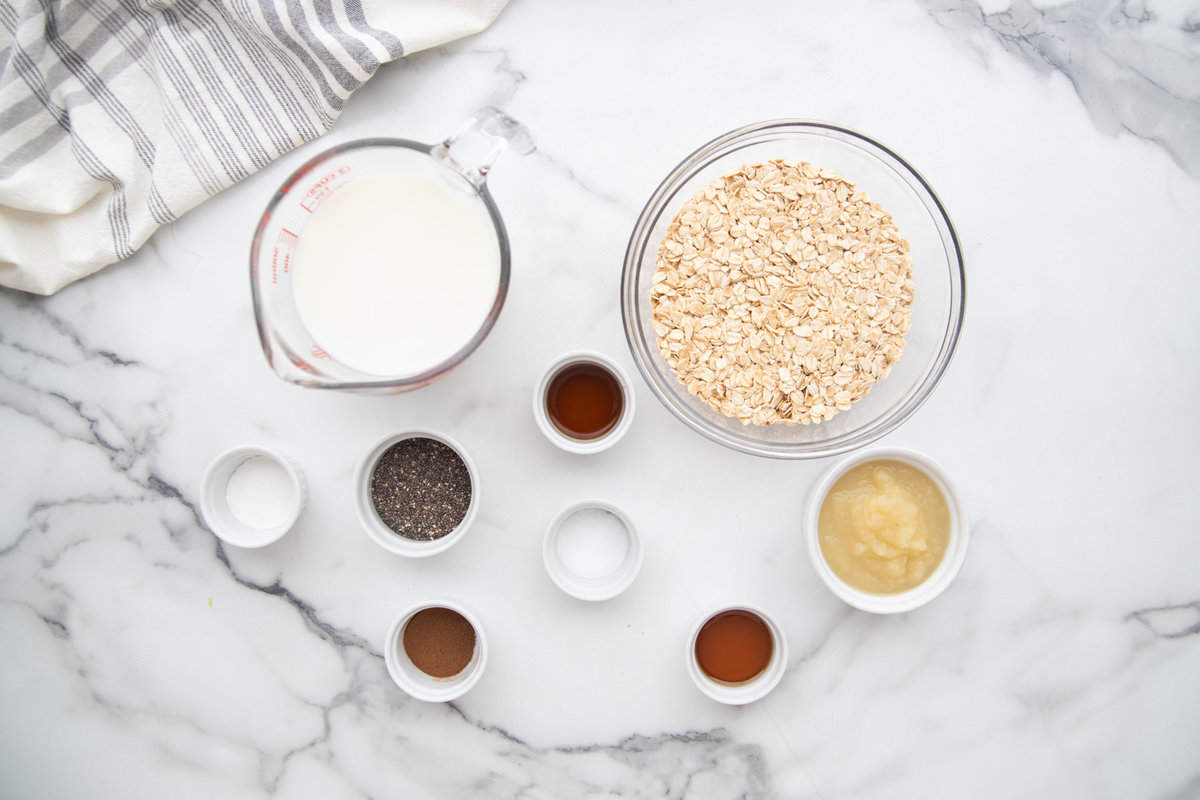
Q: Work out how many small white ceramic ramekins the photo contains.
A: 7